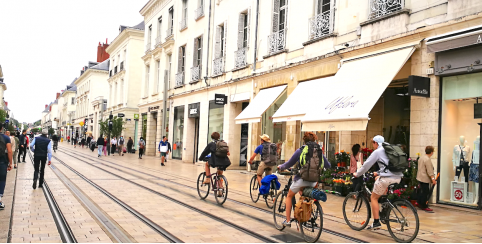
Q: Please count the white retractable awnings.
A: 3